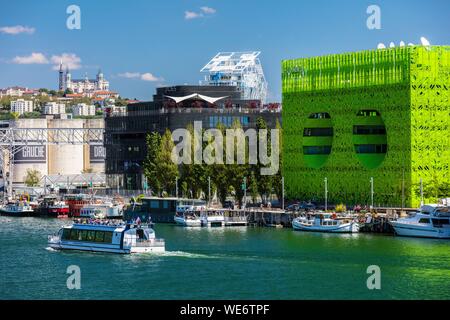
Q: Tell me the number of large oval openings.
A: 2